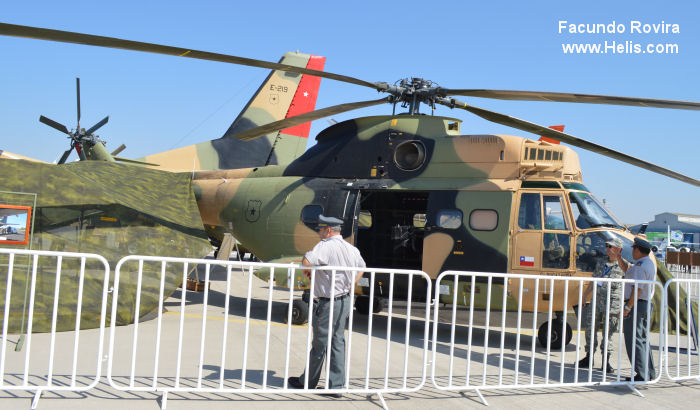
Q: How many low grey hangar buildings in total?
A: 1